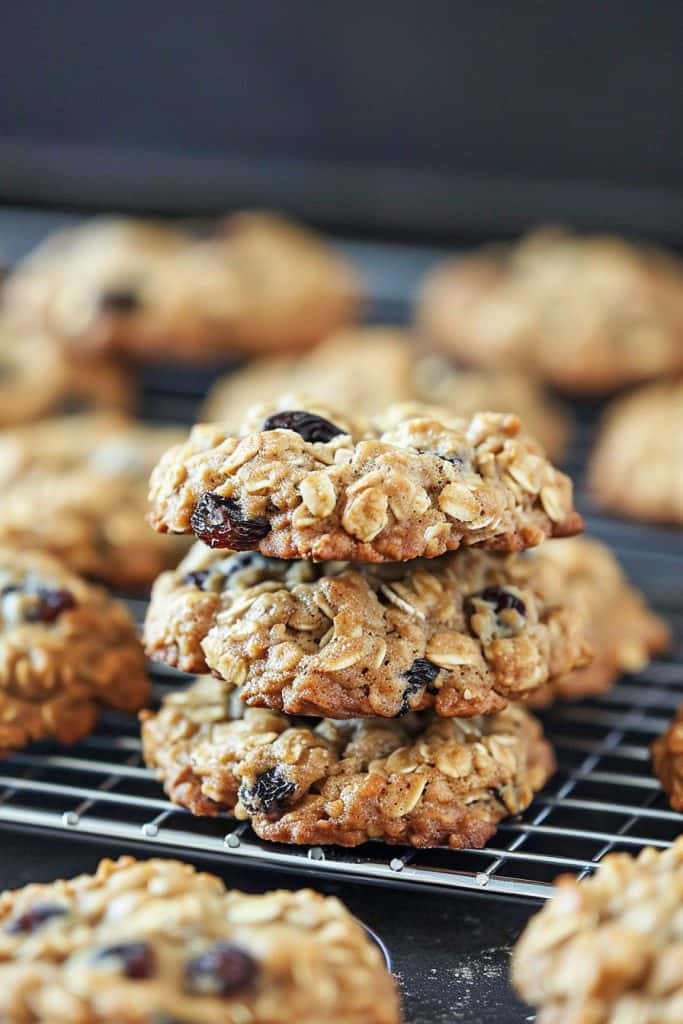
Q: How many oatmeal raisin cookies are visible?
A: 14